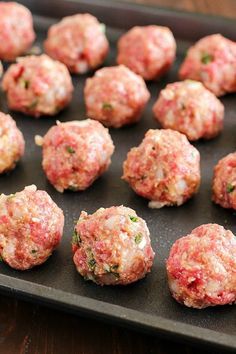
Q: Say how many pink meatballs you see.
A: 14